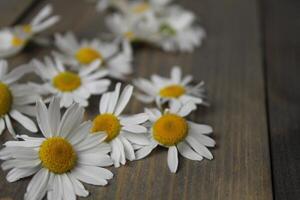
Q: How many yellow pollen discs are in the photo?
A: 11